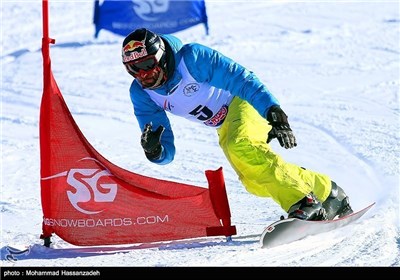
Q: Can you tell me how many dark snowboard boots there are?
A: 2